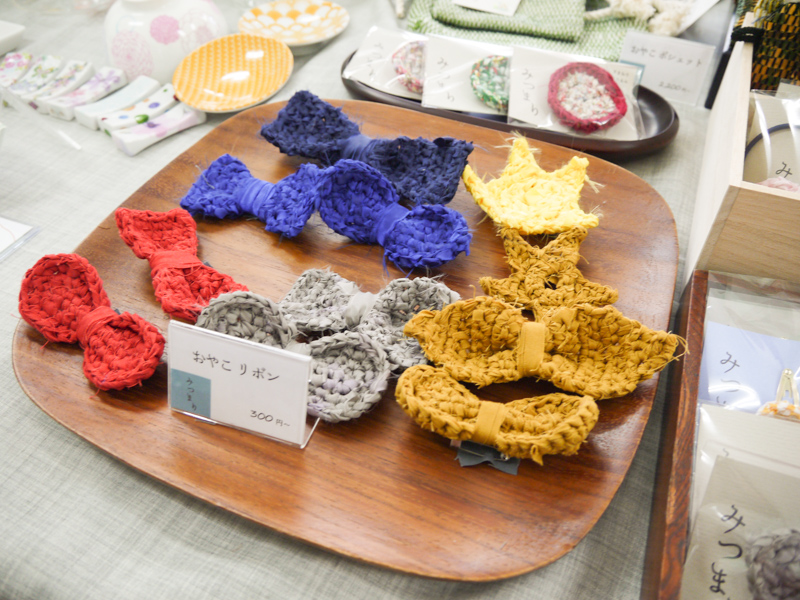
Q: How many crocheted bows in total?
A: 9